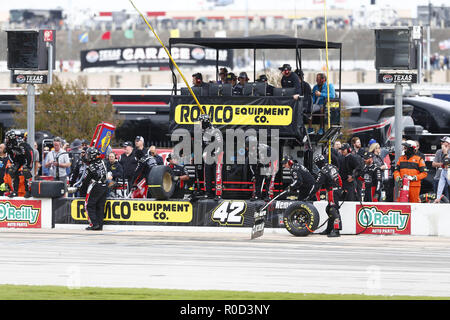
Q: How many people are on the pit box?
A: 8